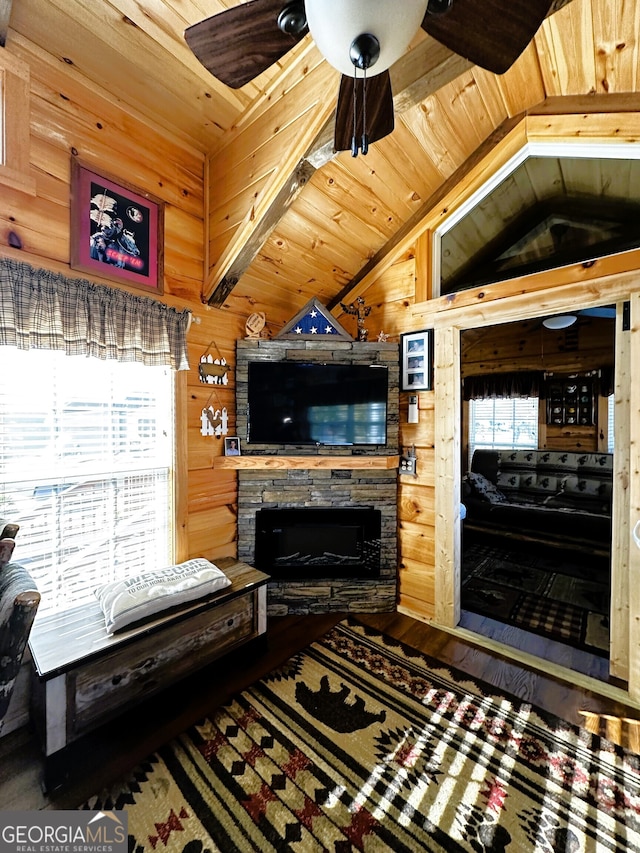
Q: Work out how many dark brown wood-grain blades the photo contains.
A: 3